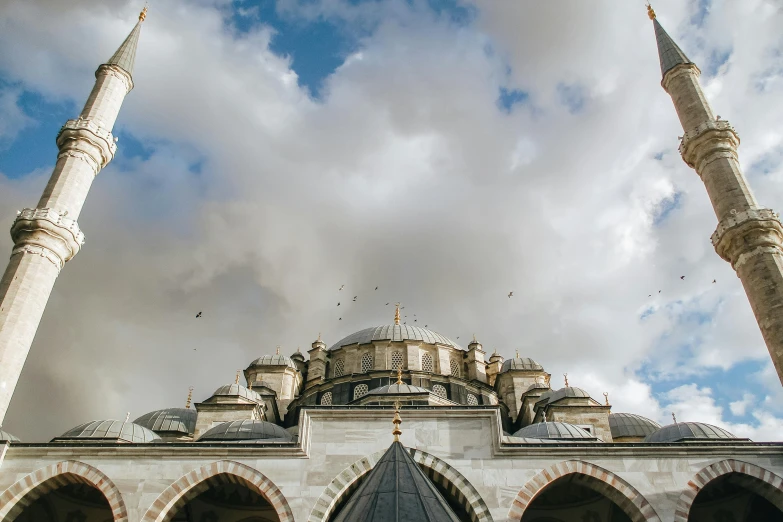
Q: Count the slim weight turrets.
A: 4